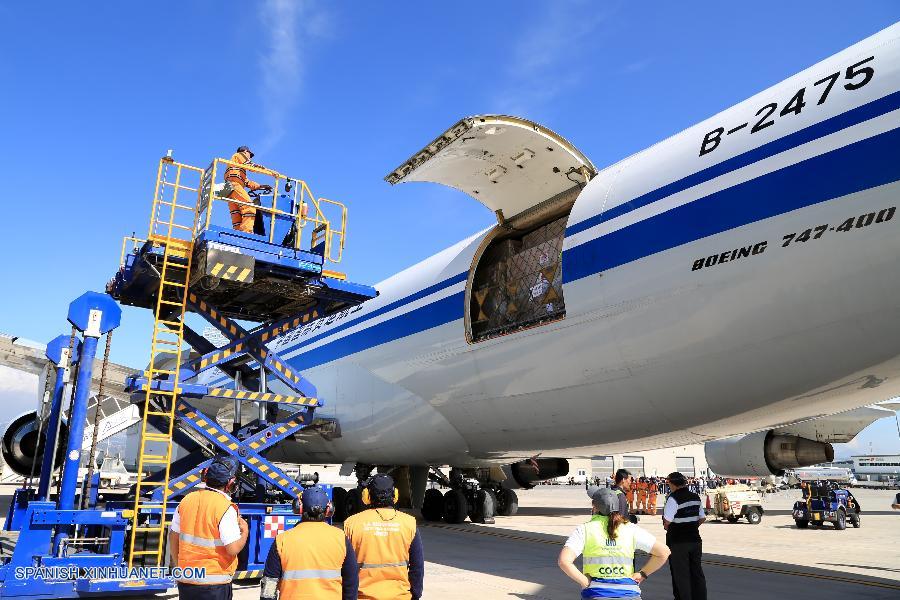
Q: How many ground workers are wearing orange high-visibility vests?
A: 3